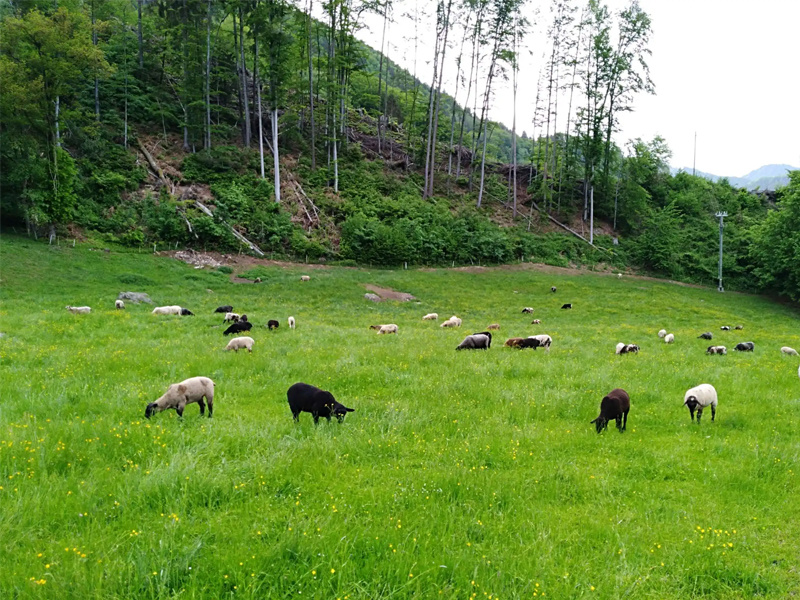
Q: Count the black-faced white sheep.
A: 2